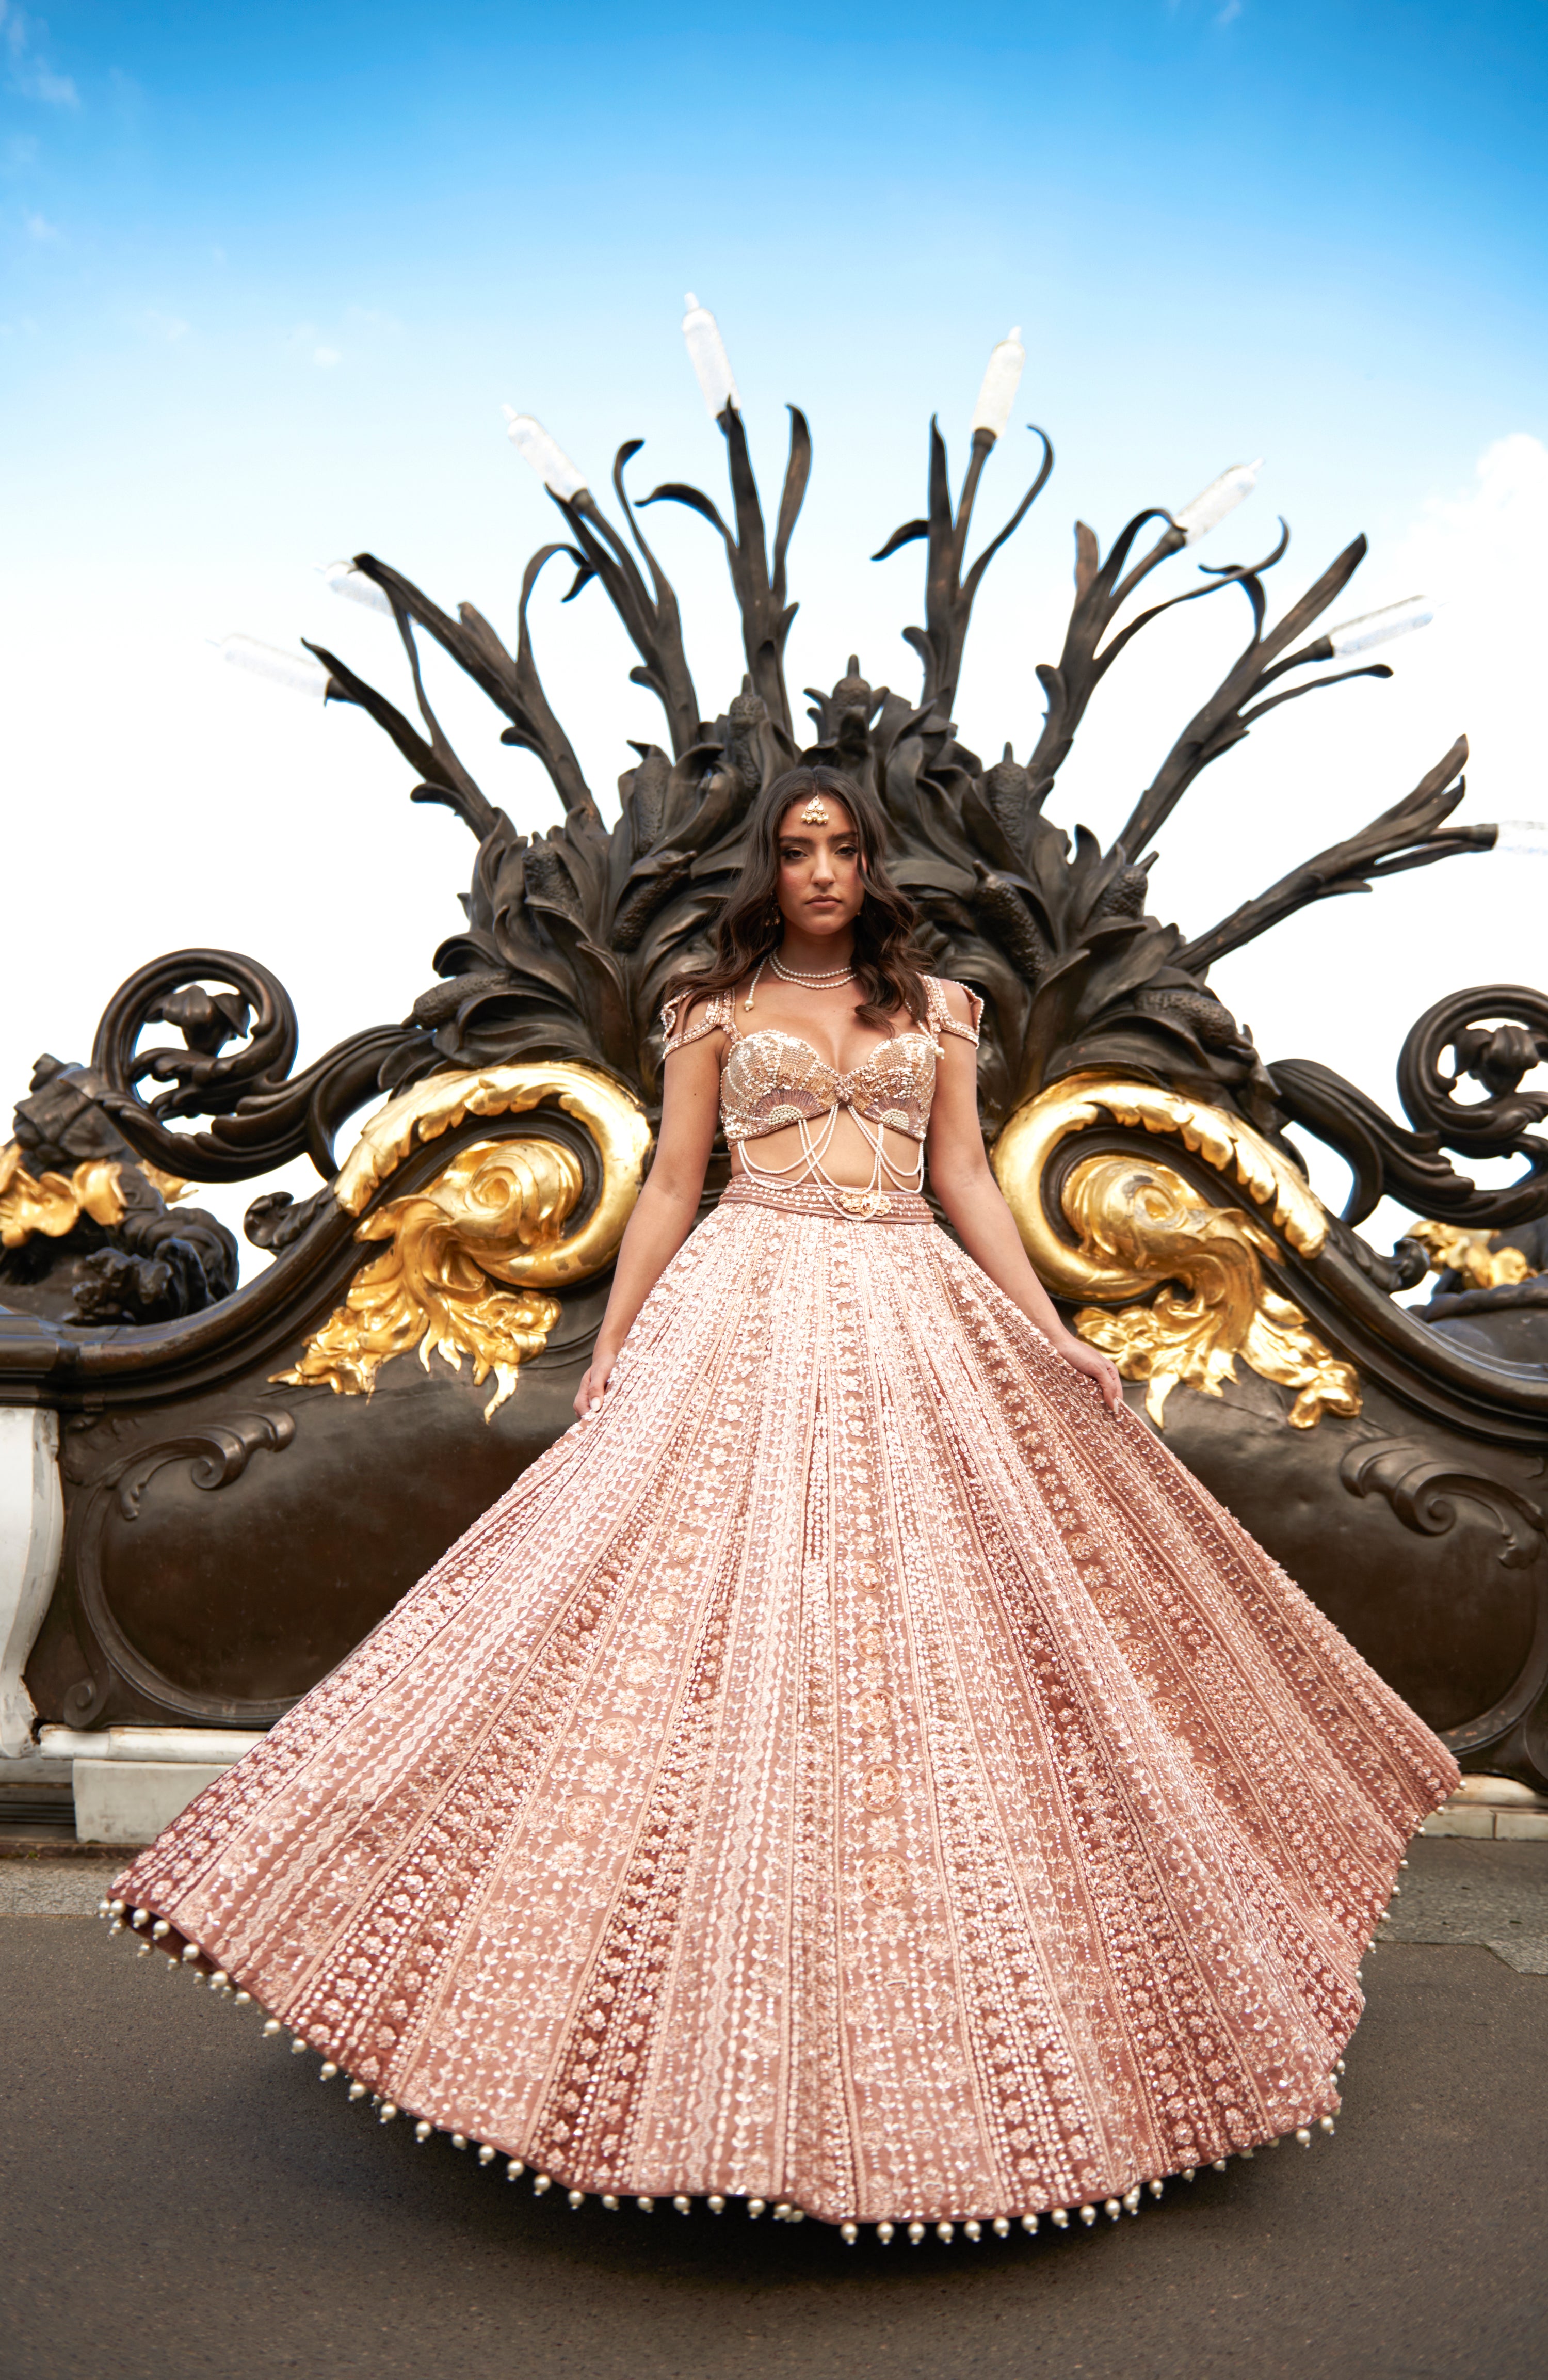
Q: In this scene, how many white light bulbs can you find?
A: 8